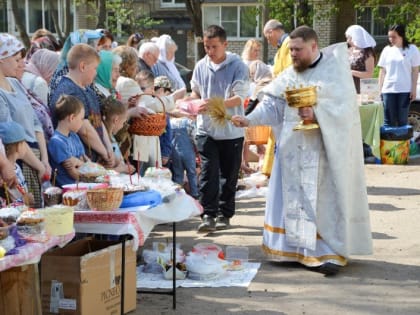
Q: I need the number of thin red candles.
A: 2